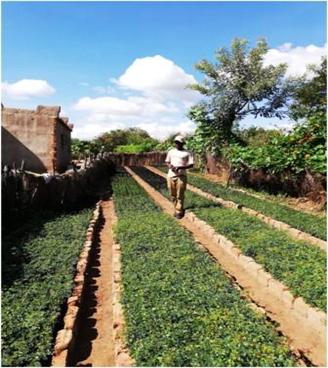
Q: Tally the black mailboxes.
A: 0